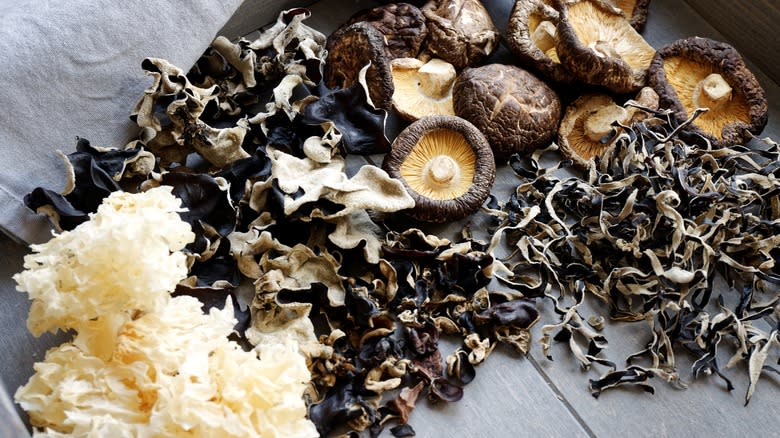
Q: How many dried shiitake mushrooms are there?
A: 11